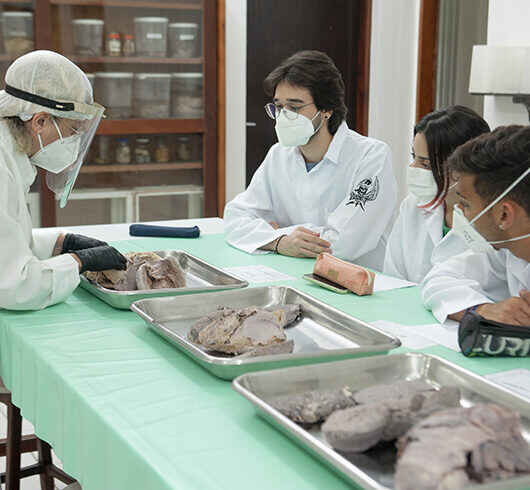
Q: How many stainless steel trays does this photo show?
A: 3